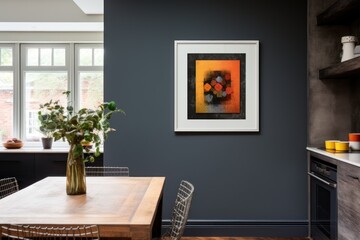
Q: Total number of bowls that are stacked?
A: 2